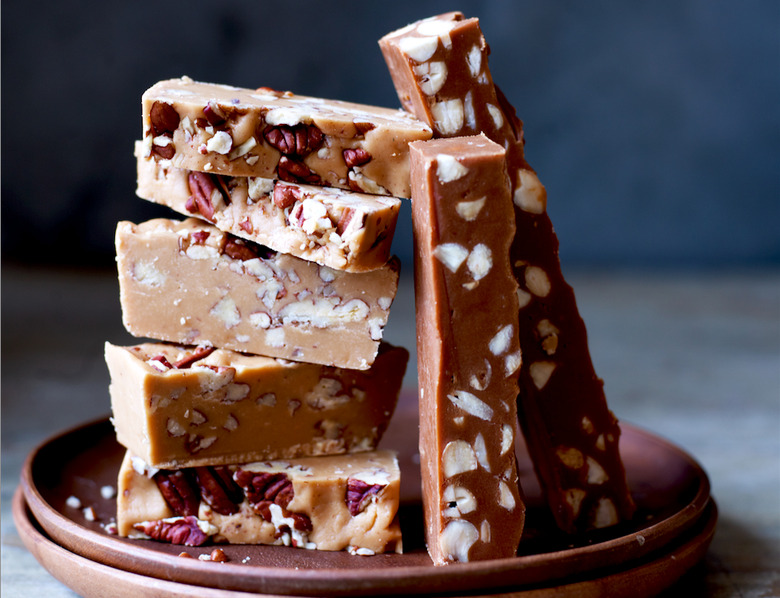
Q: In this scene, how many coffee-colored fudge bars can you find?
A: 2